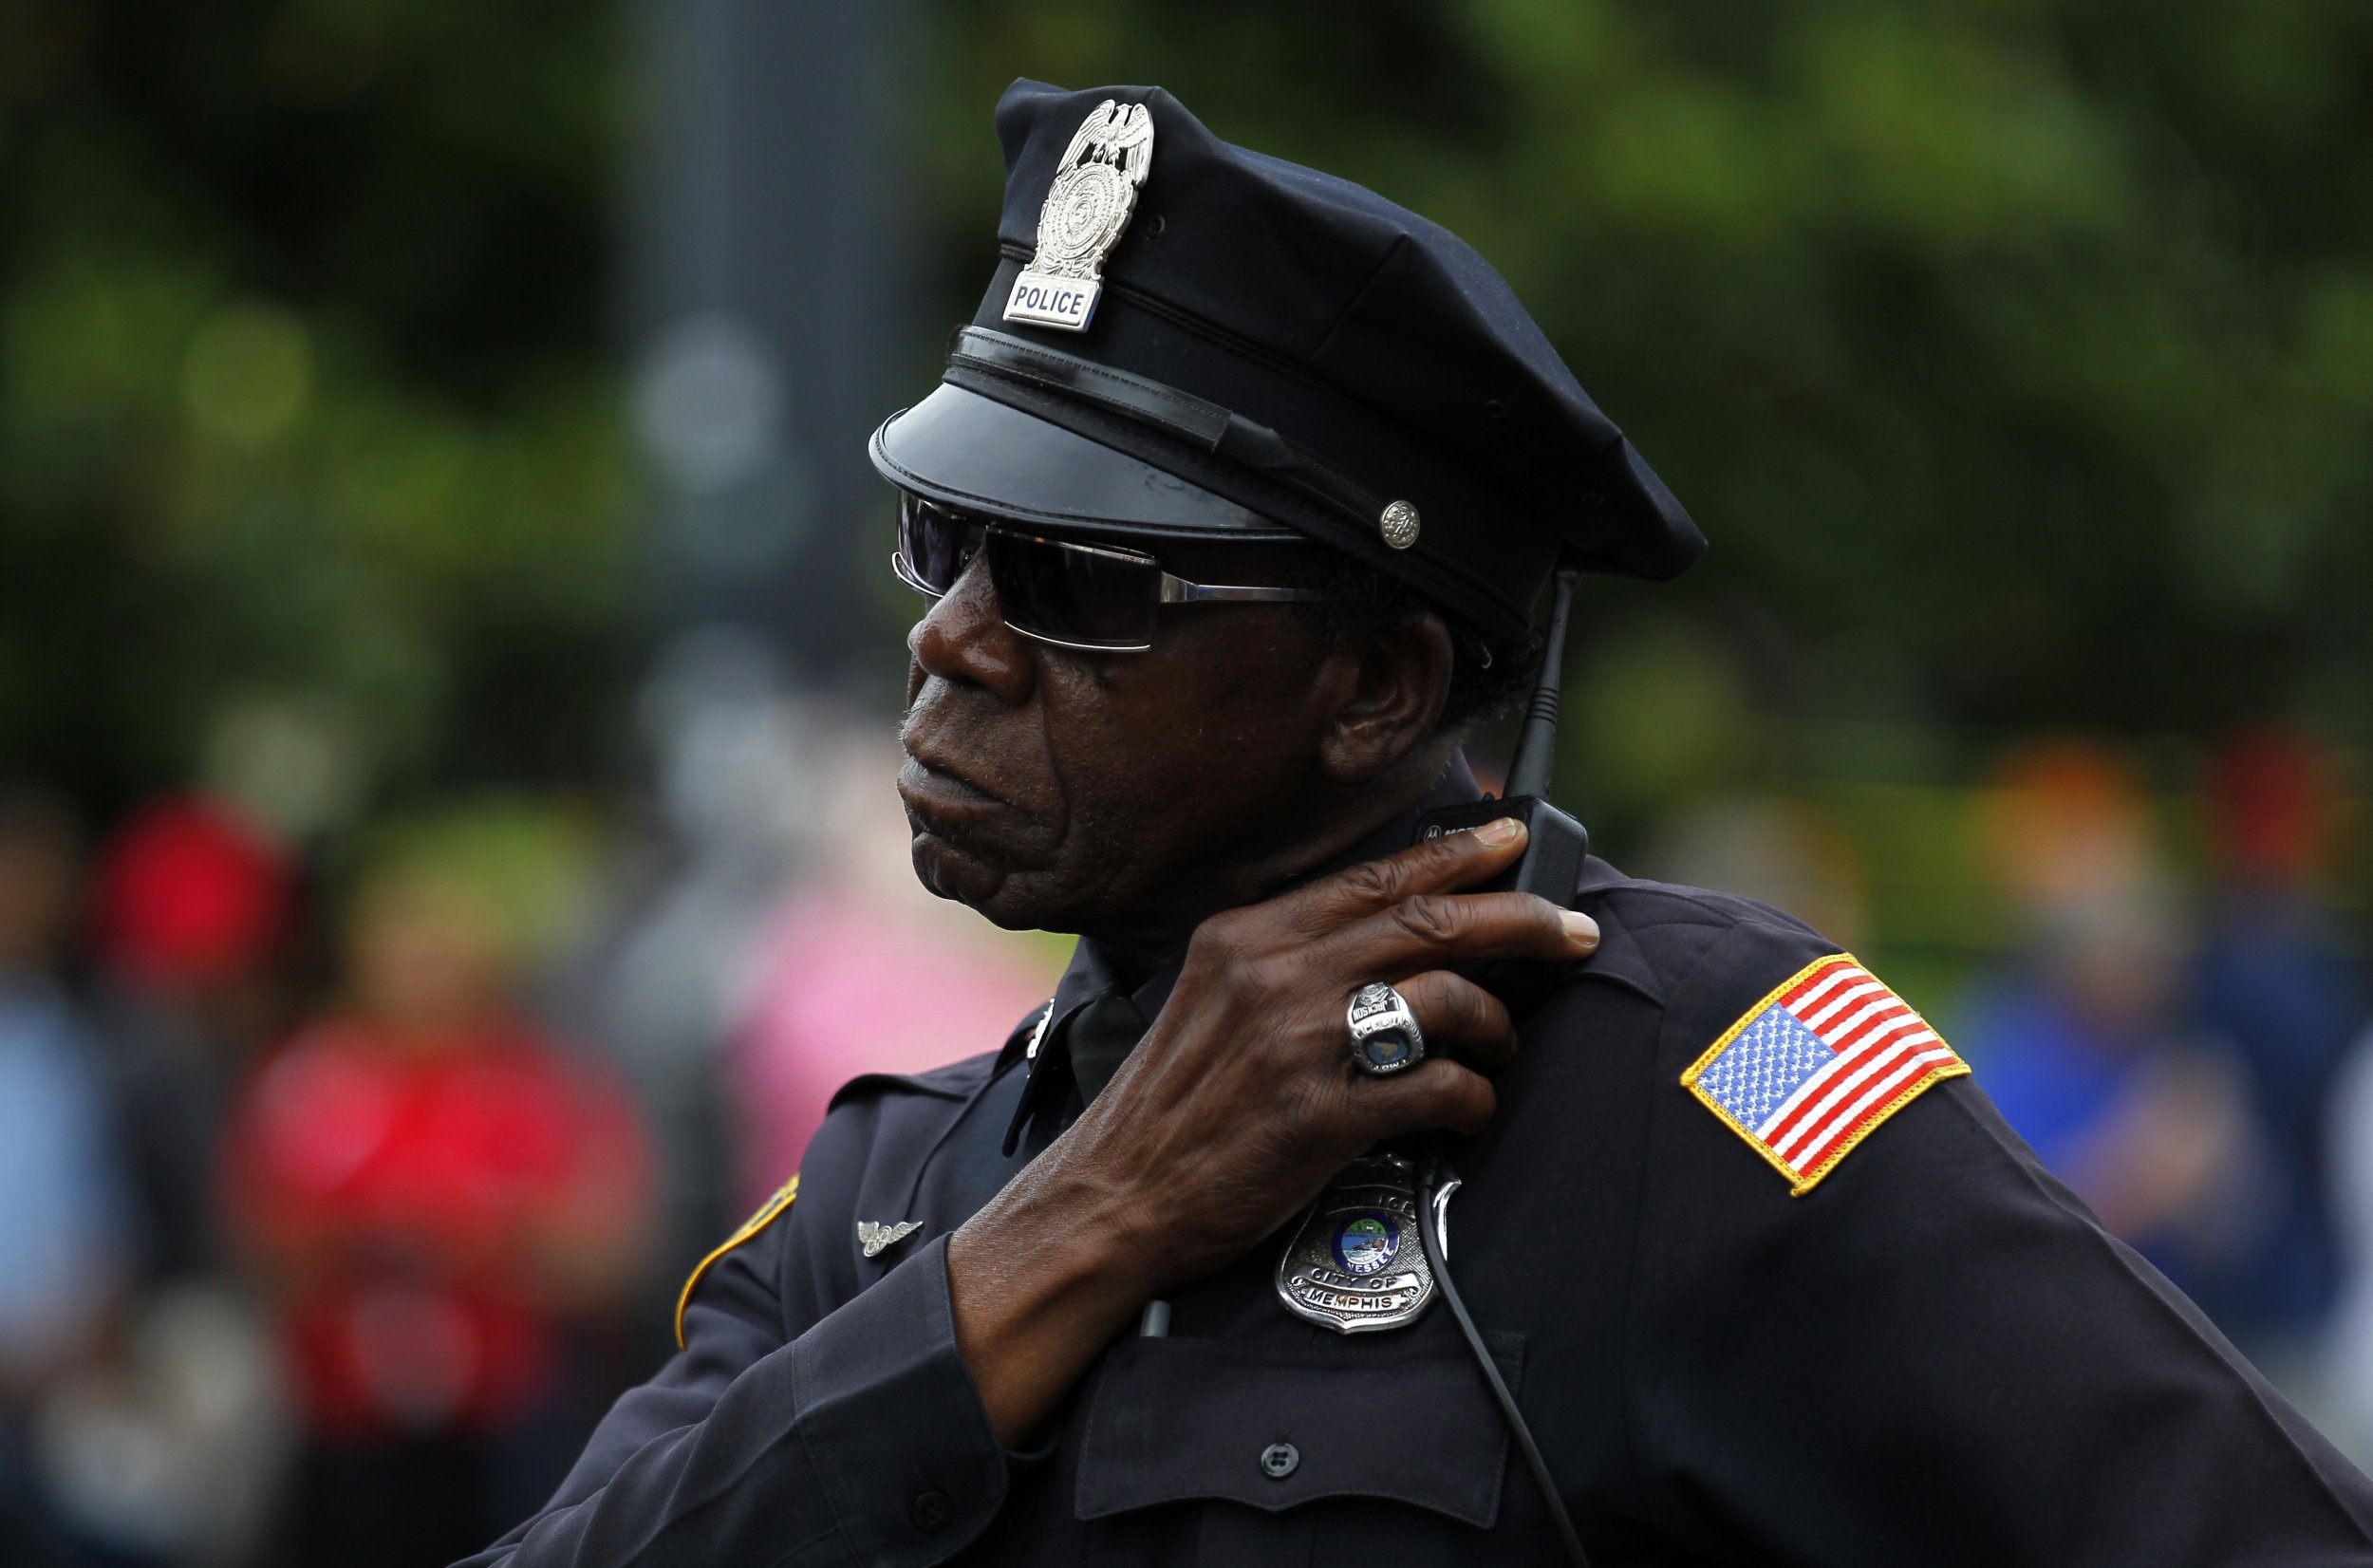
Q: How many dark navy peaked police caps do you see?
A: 1